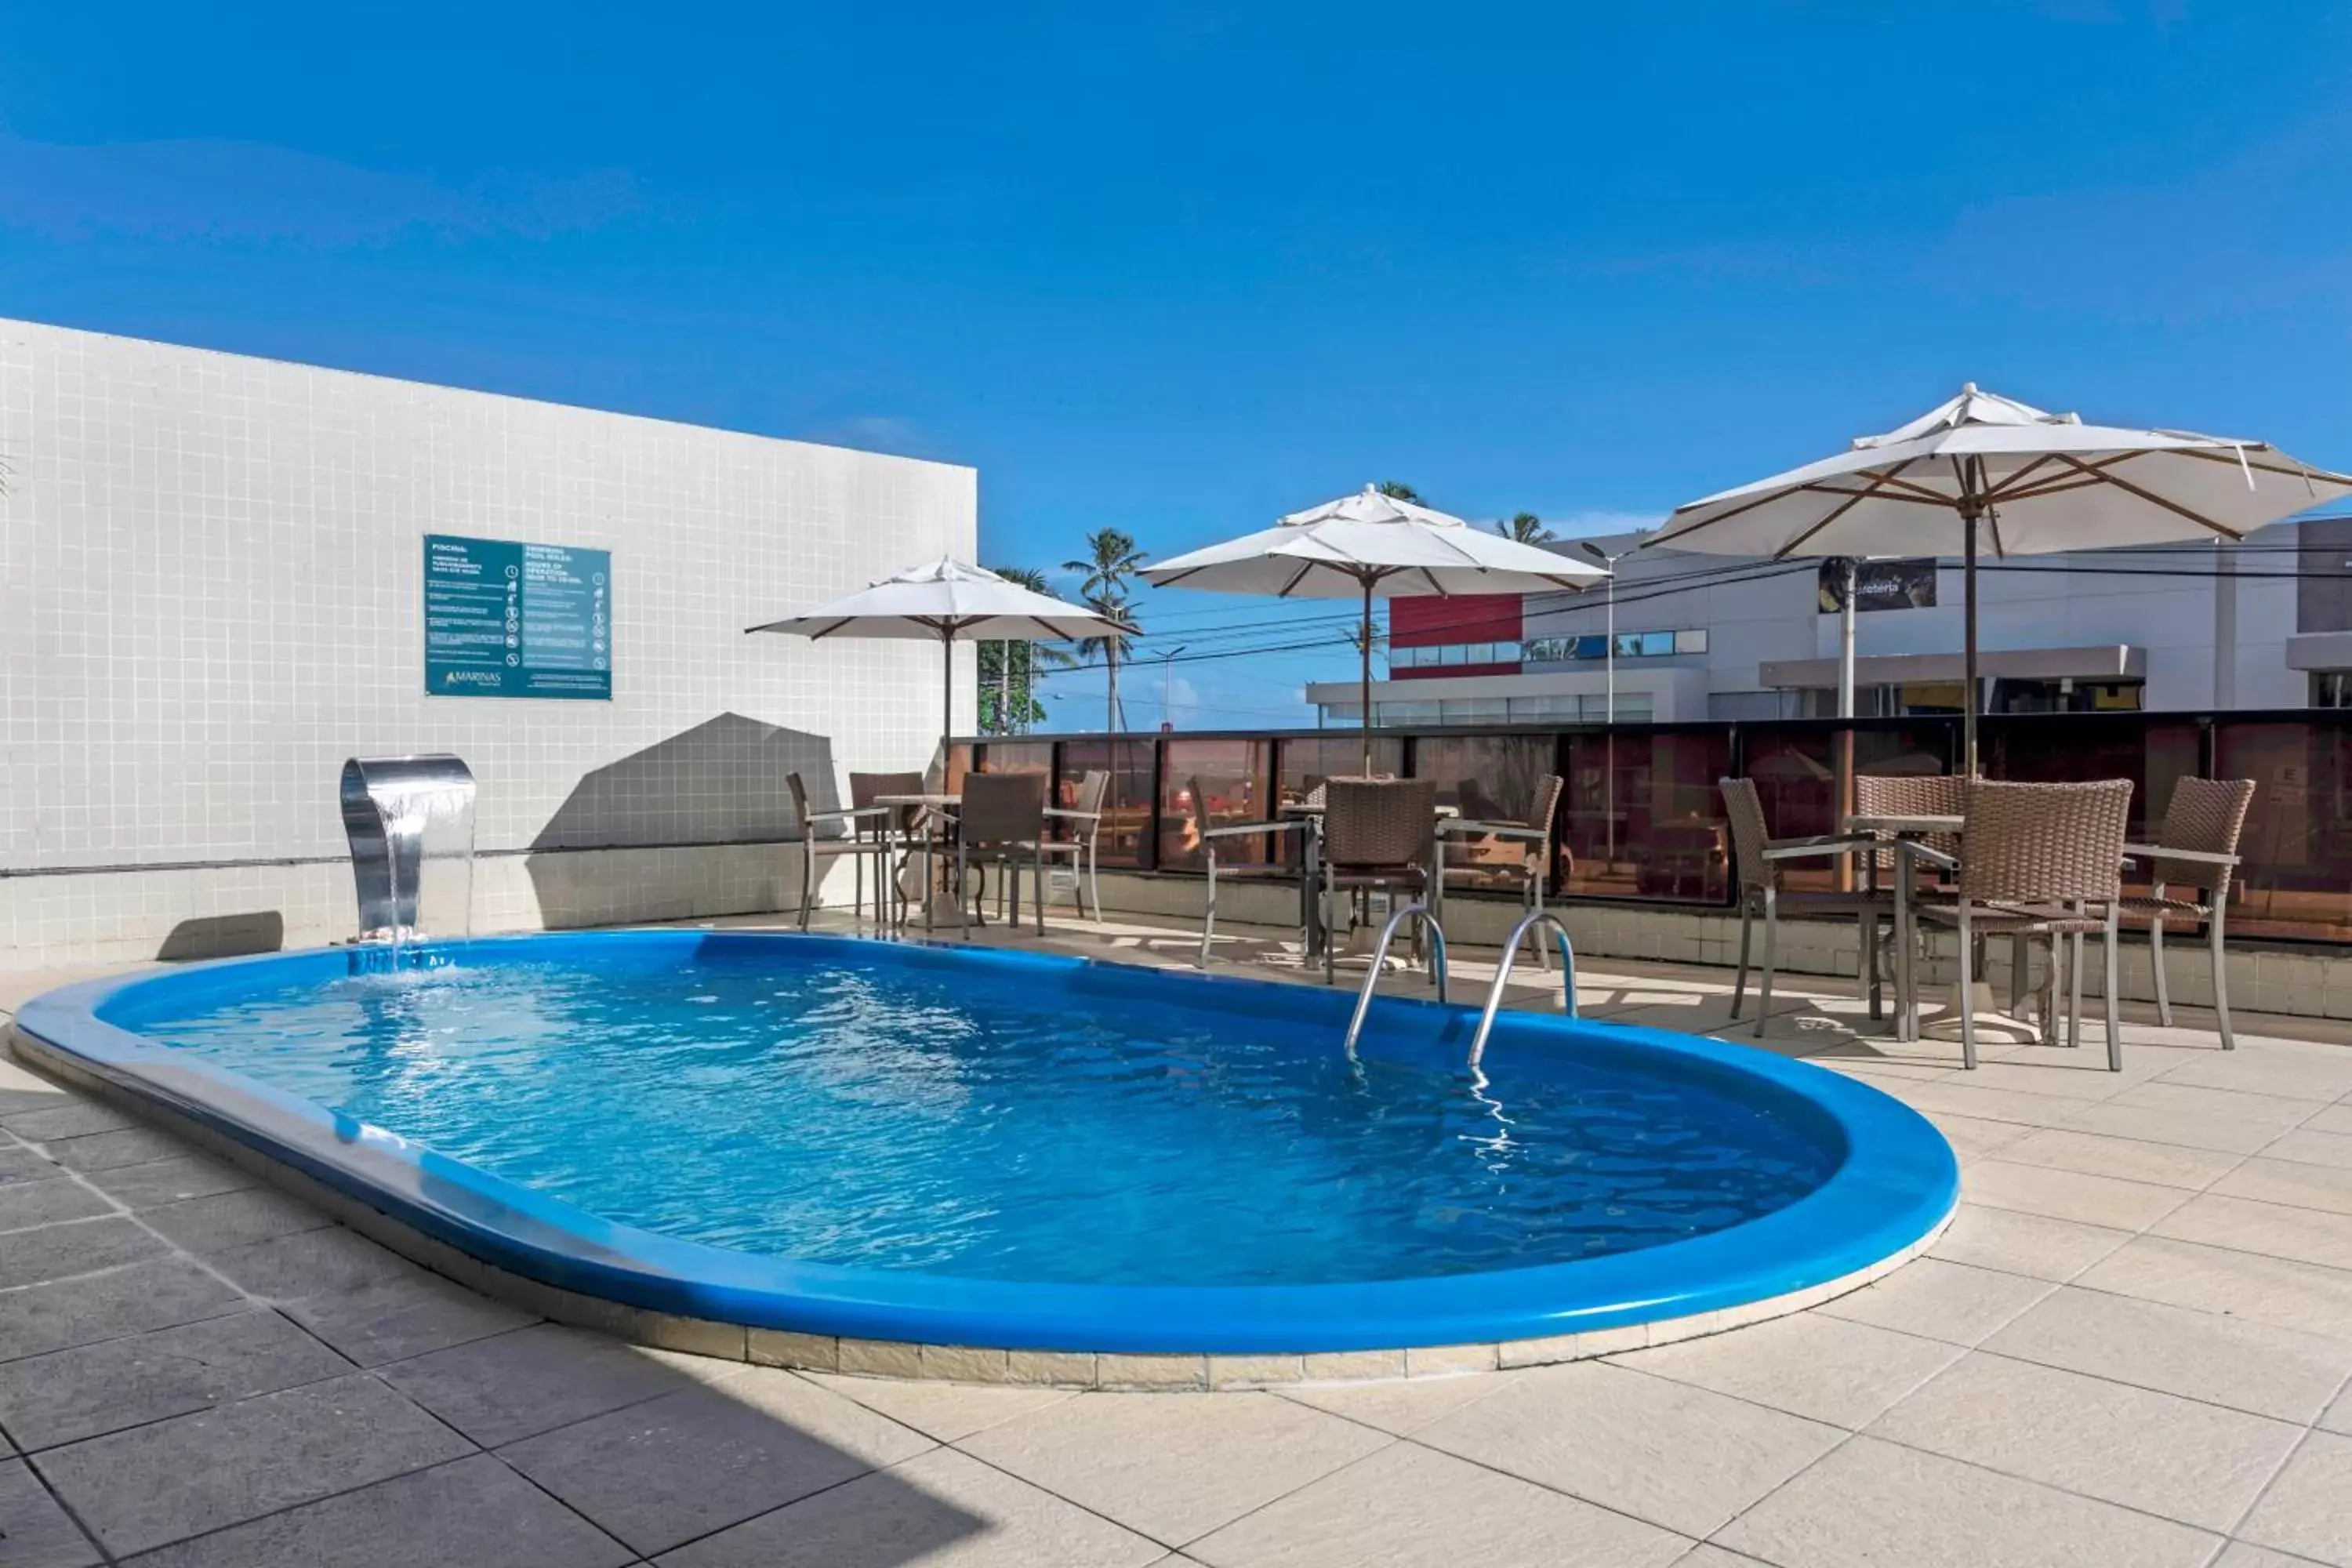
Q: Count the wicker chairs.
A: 12